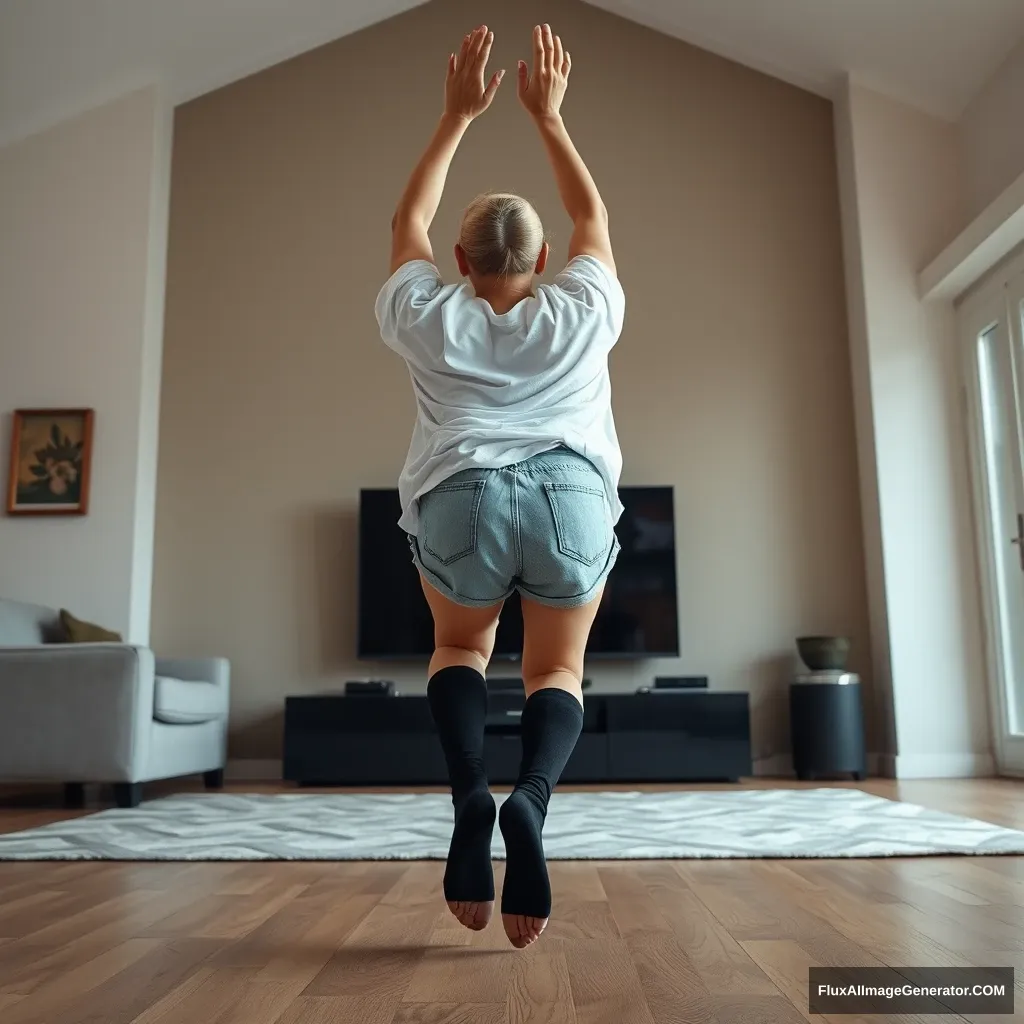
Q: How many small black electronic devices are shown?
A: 2